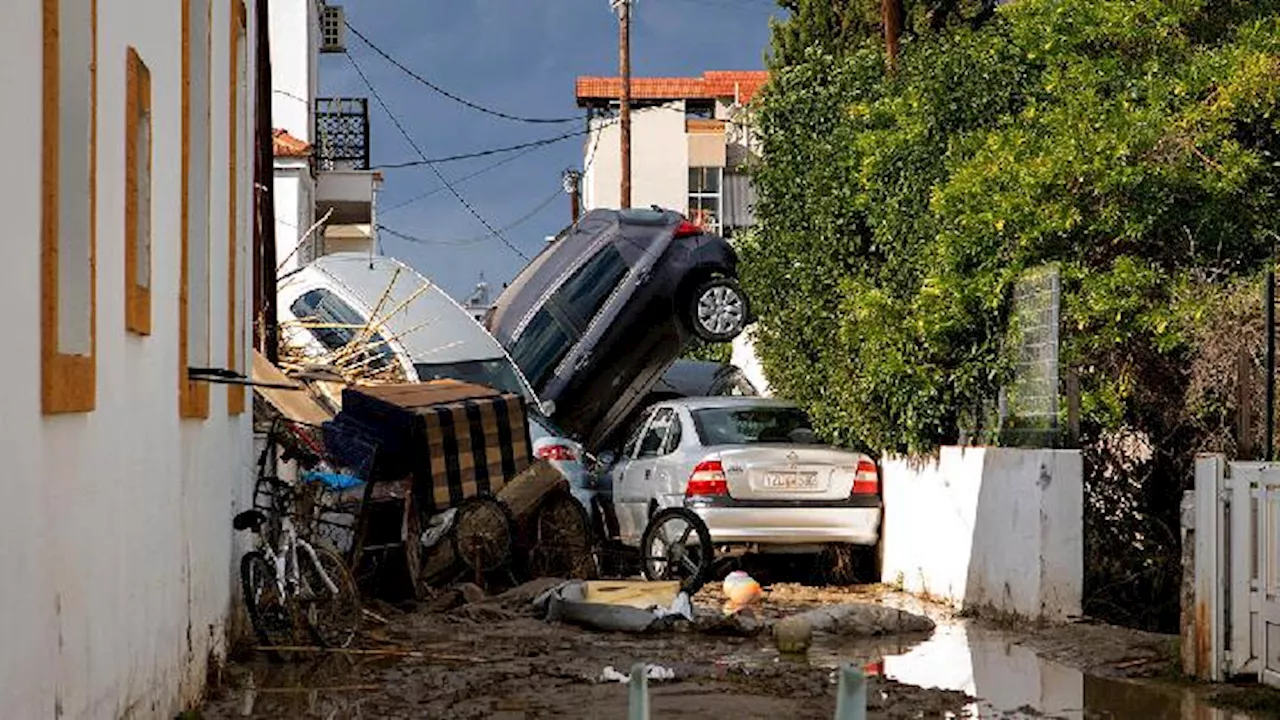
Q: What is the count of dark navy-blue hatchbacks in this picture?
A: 1